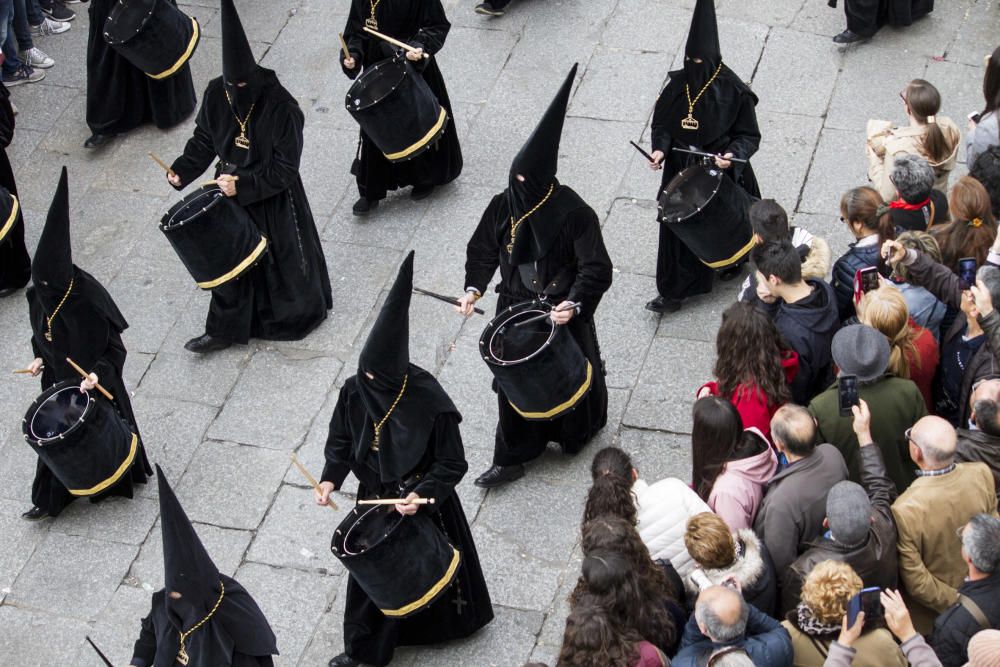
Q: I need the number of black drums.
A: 8